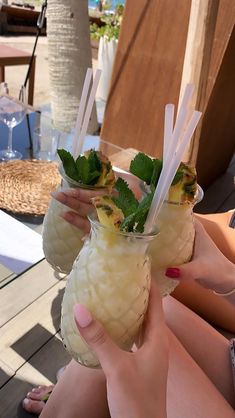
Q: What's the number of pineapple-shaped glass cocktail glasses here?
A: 3